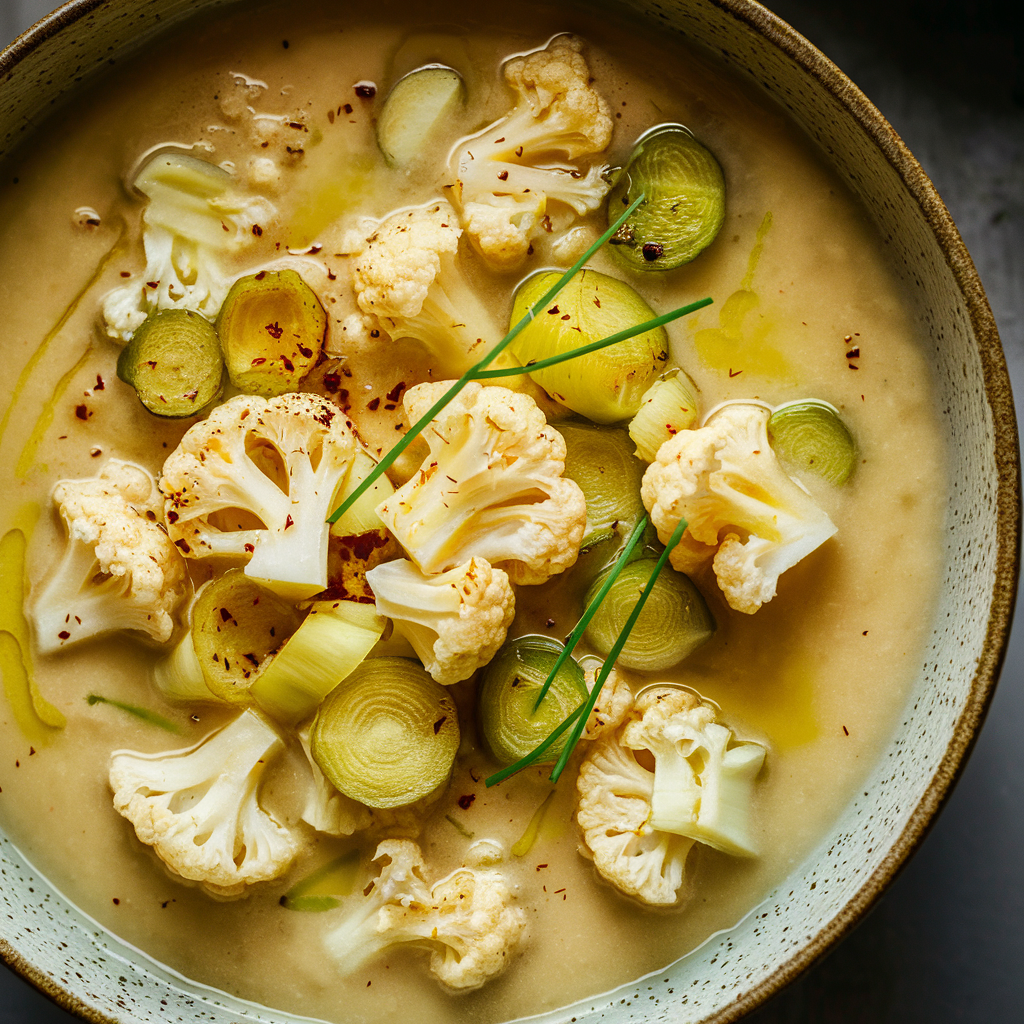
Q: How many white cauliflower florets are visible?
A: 11